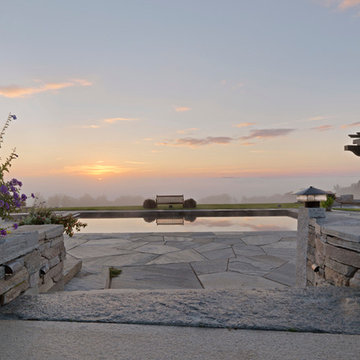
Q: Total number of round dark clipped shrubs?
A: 2